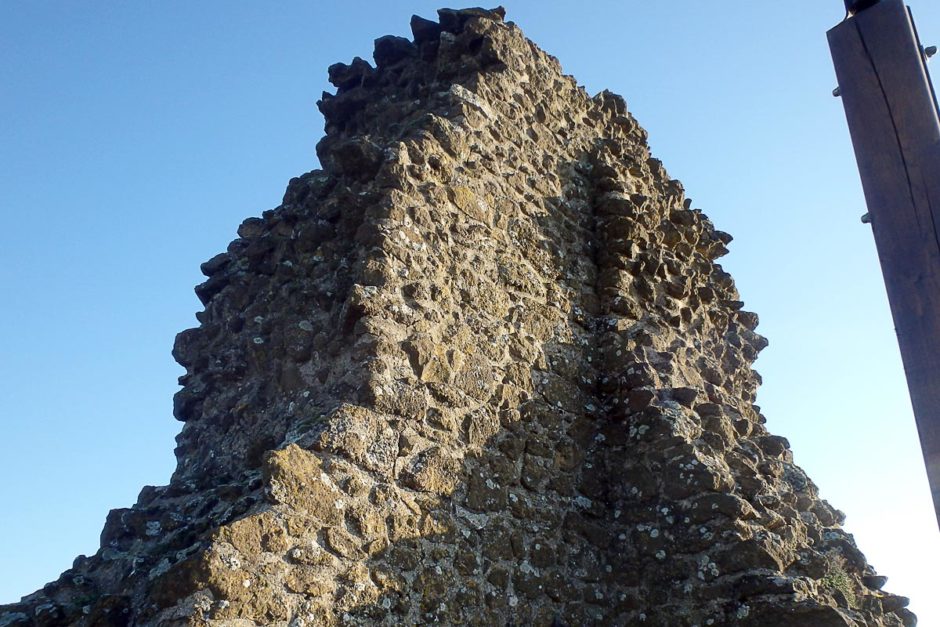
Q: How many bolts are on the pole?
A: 3